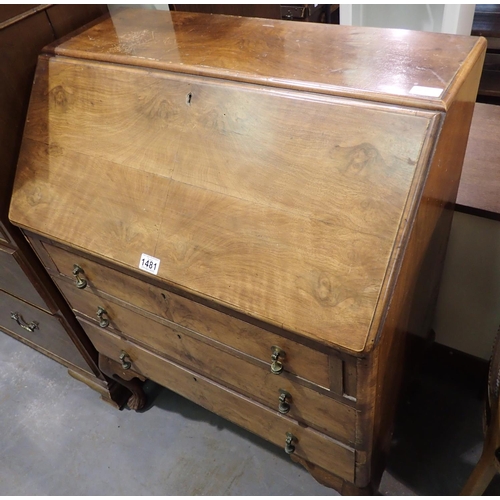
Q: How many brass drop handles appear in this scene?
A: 6